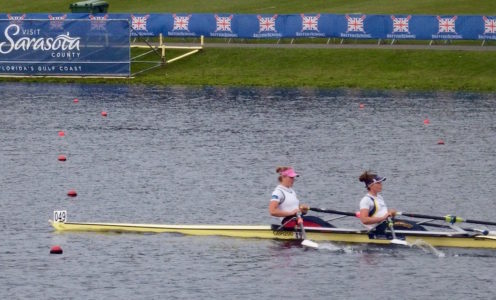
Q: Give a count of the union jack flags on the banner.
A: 12